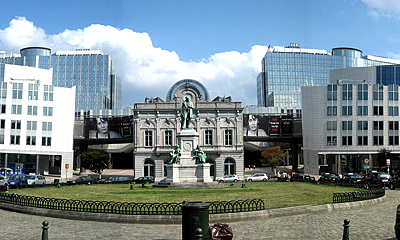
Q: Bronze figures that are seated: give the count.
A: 2